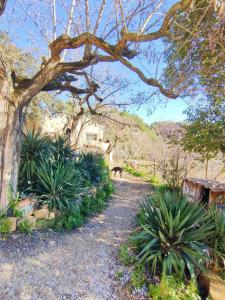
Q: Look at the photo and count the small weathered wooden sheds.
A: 1